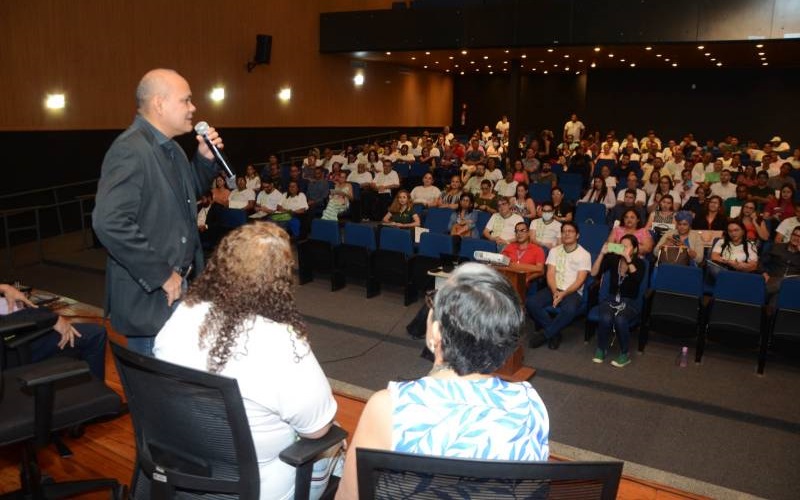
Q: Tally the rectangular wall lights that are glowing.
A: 4